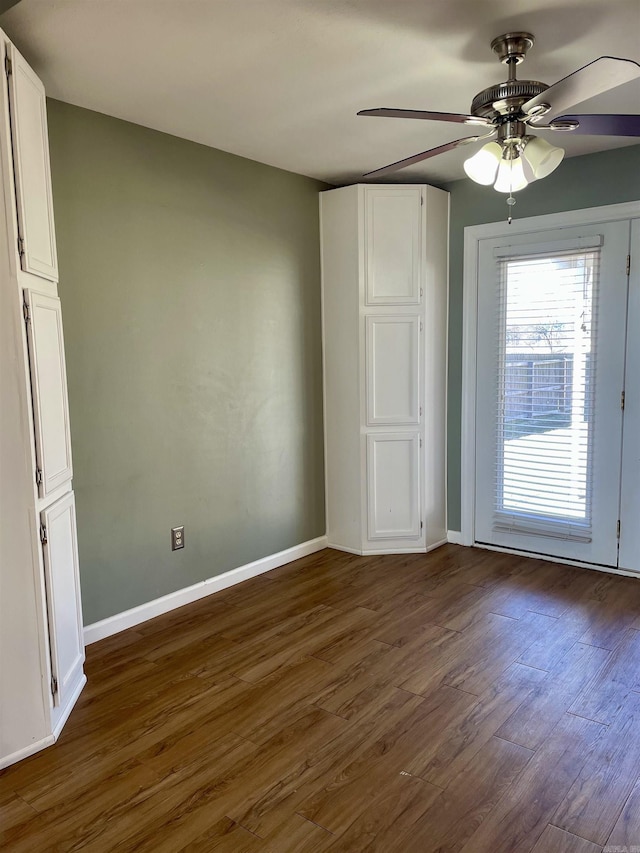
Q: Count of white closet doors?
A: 6